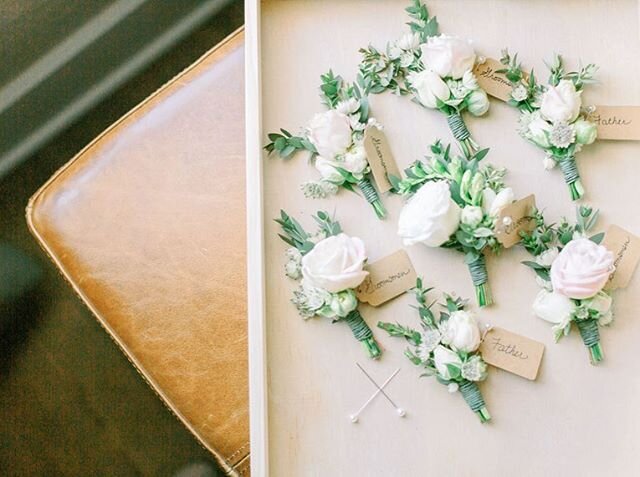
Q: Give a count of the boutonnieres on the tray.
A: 7